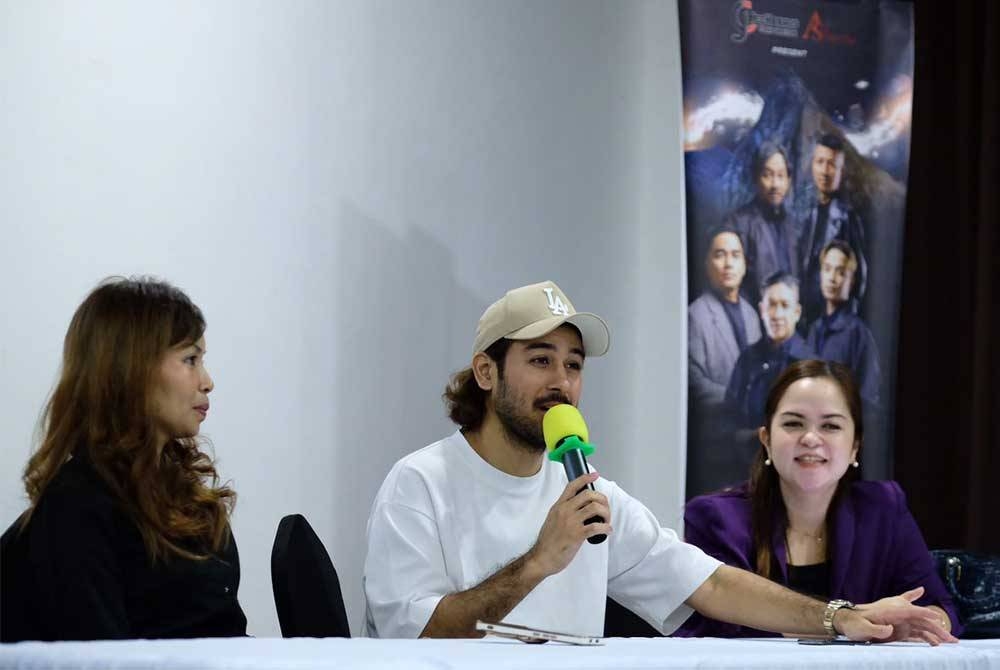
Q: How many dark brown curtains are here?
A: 1